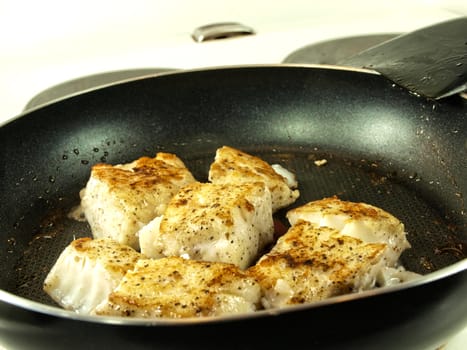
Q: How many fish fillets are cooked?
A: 7